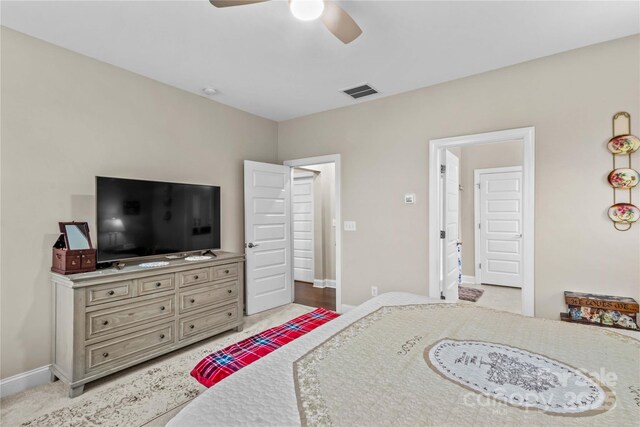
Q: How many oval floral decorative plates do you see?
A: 3